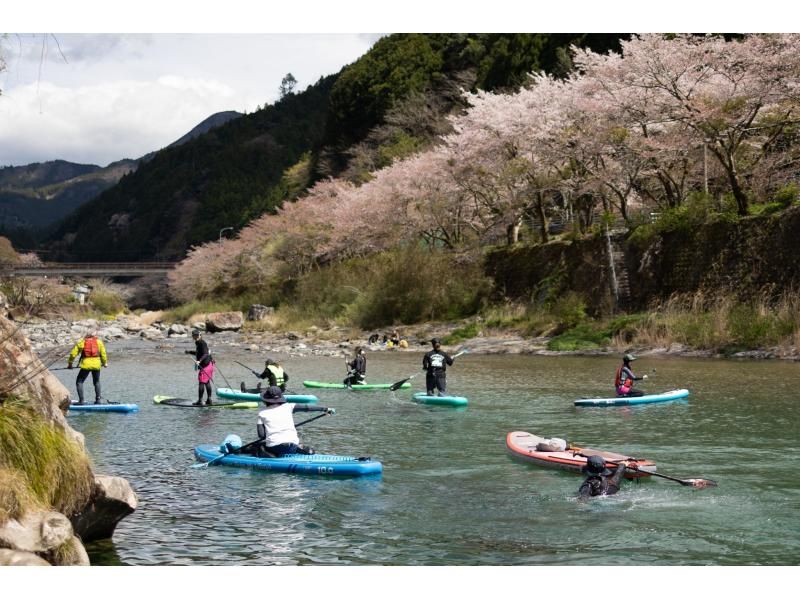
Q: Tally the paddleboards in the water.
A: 8